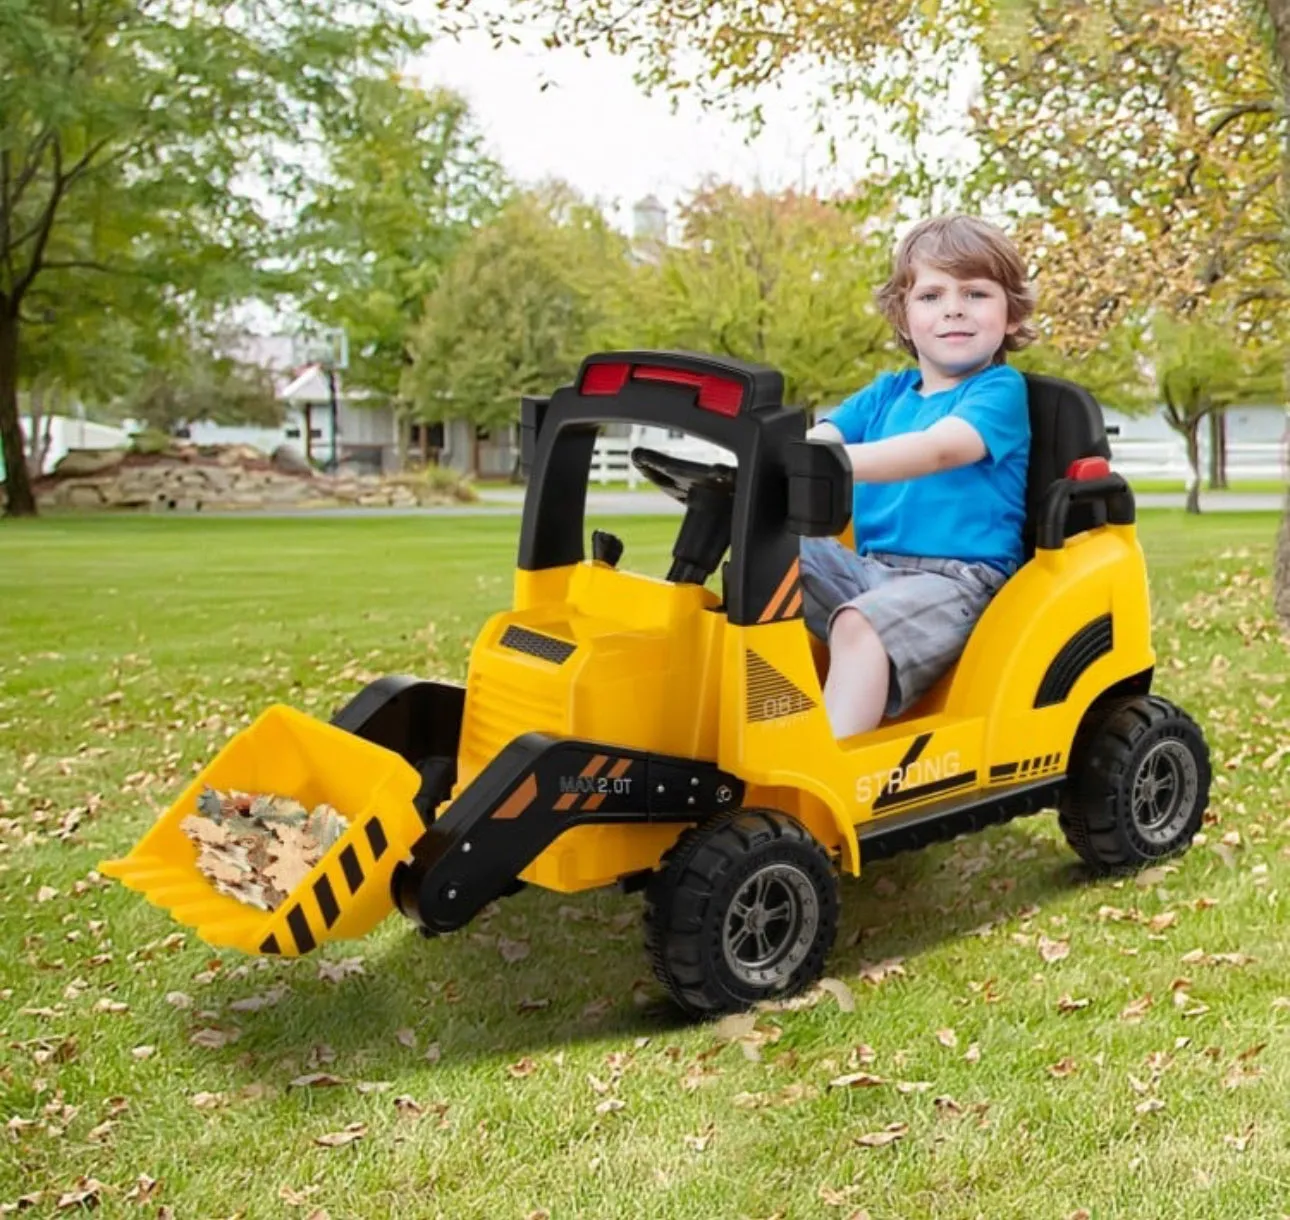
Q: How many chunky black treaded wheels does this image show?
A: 2